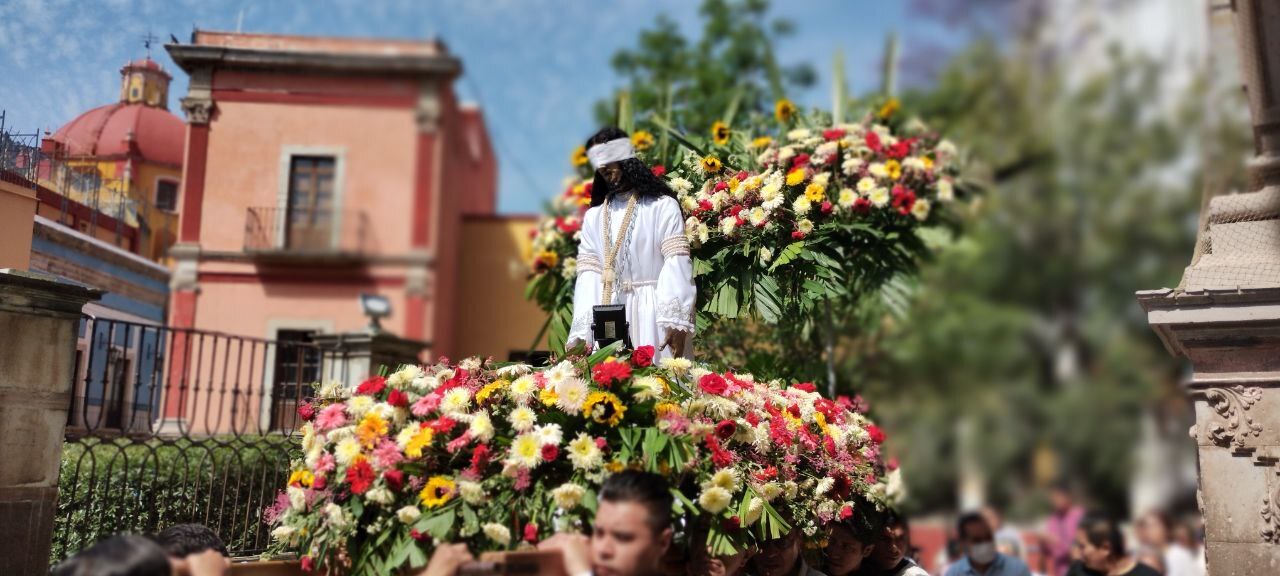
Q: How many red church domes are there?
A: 1